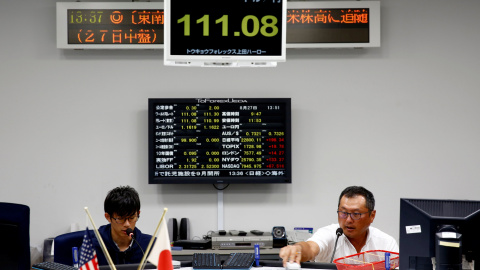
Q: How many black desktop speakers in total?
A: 2